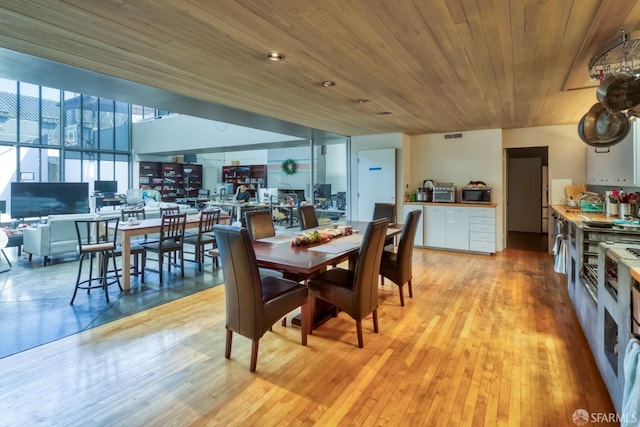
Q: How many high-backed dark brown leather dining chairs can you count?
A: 6